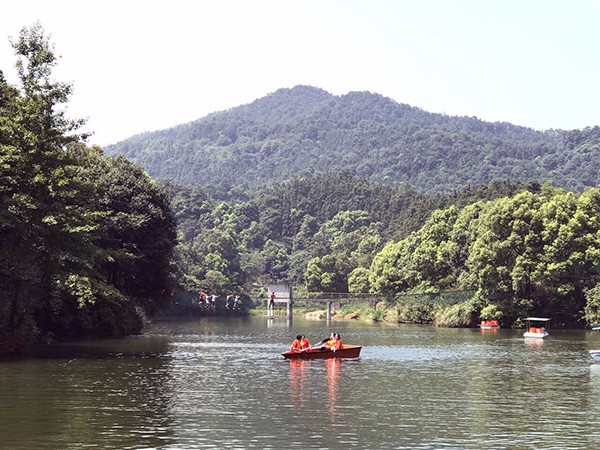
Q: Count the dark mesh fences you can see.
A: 1